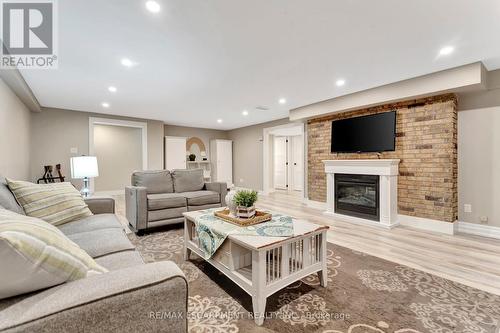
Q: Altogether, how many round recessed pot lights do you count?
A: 9